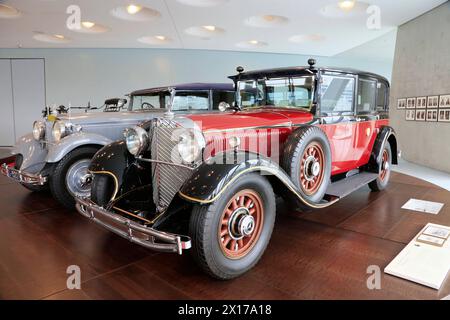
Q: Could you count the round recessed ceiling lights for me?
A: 11